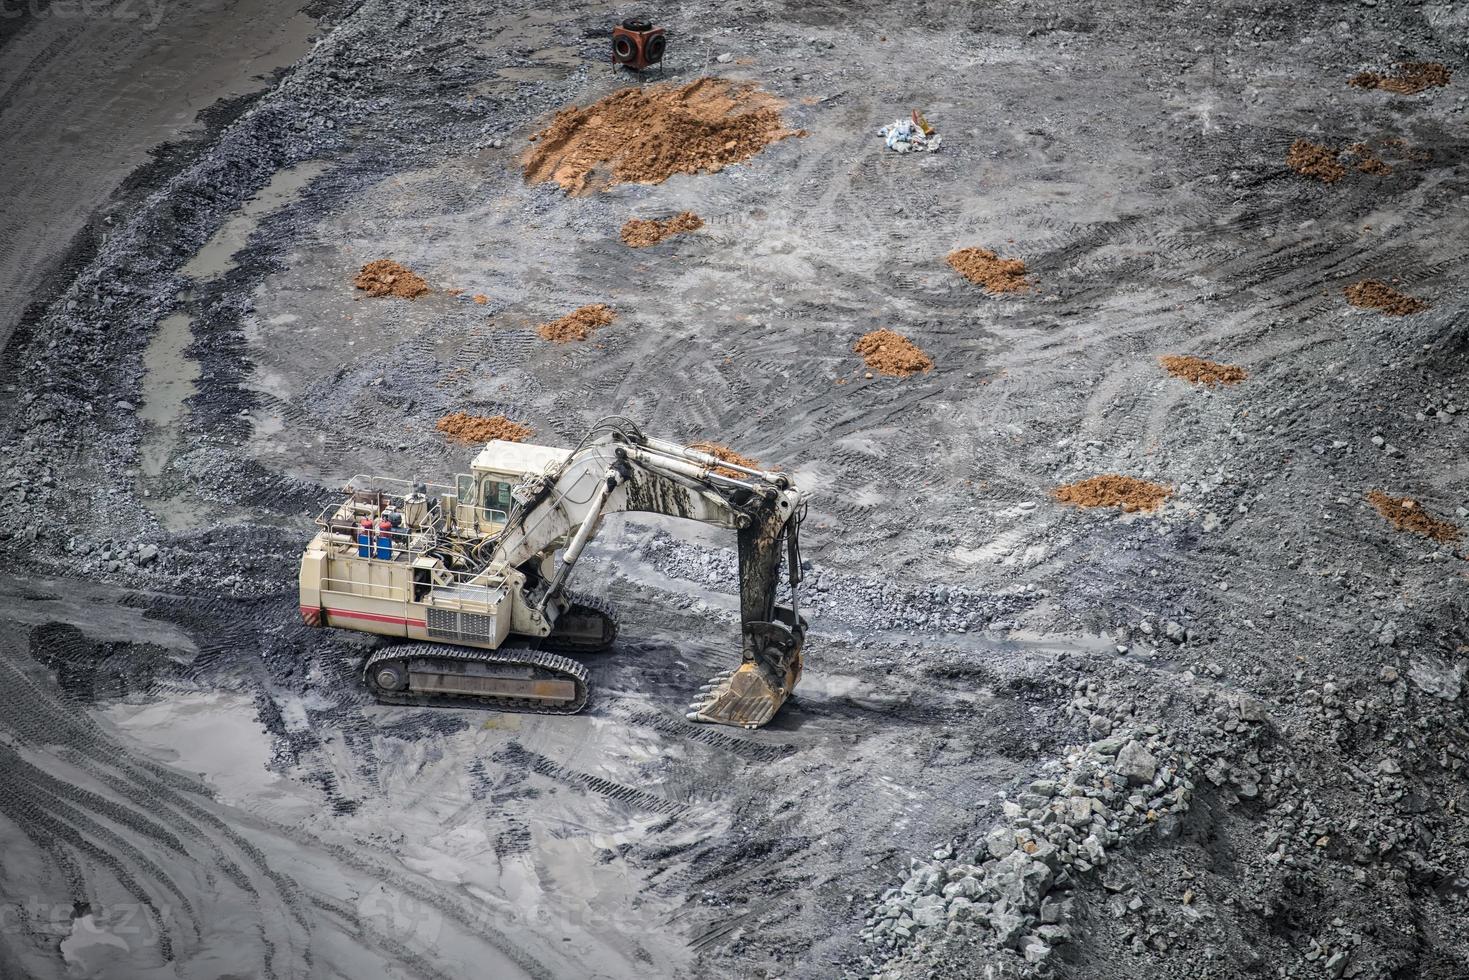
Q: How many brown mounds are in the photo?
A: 14